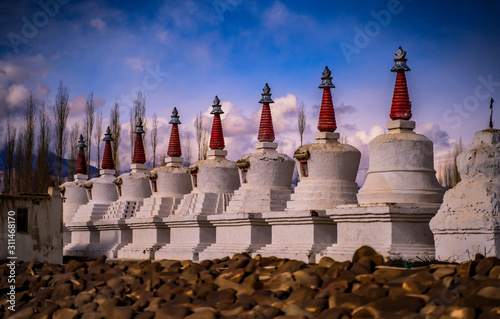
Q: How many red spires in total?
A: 8